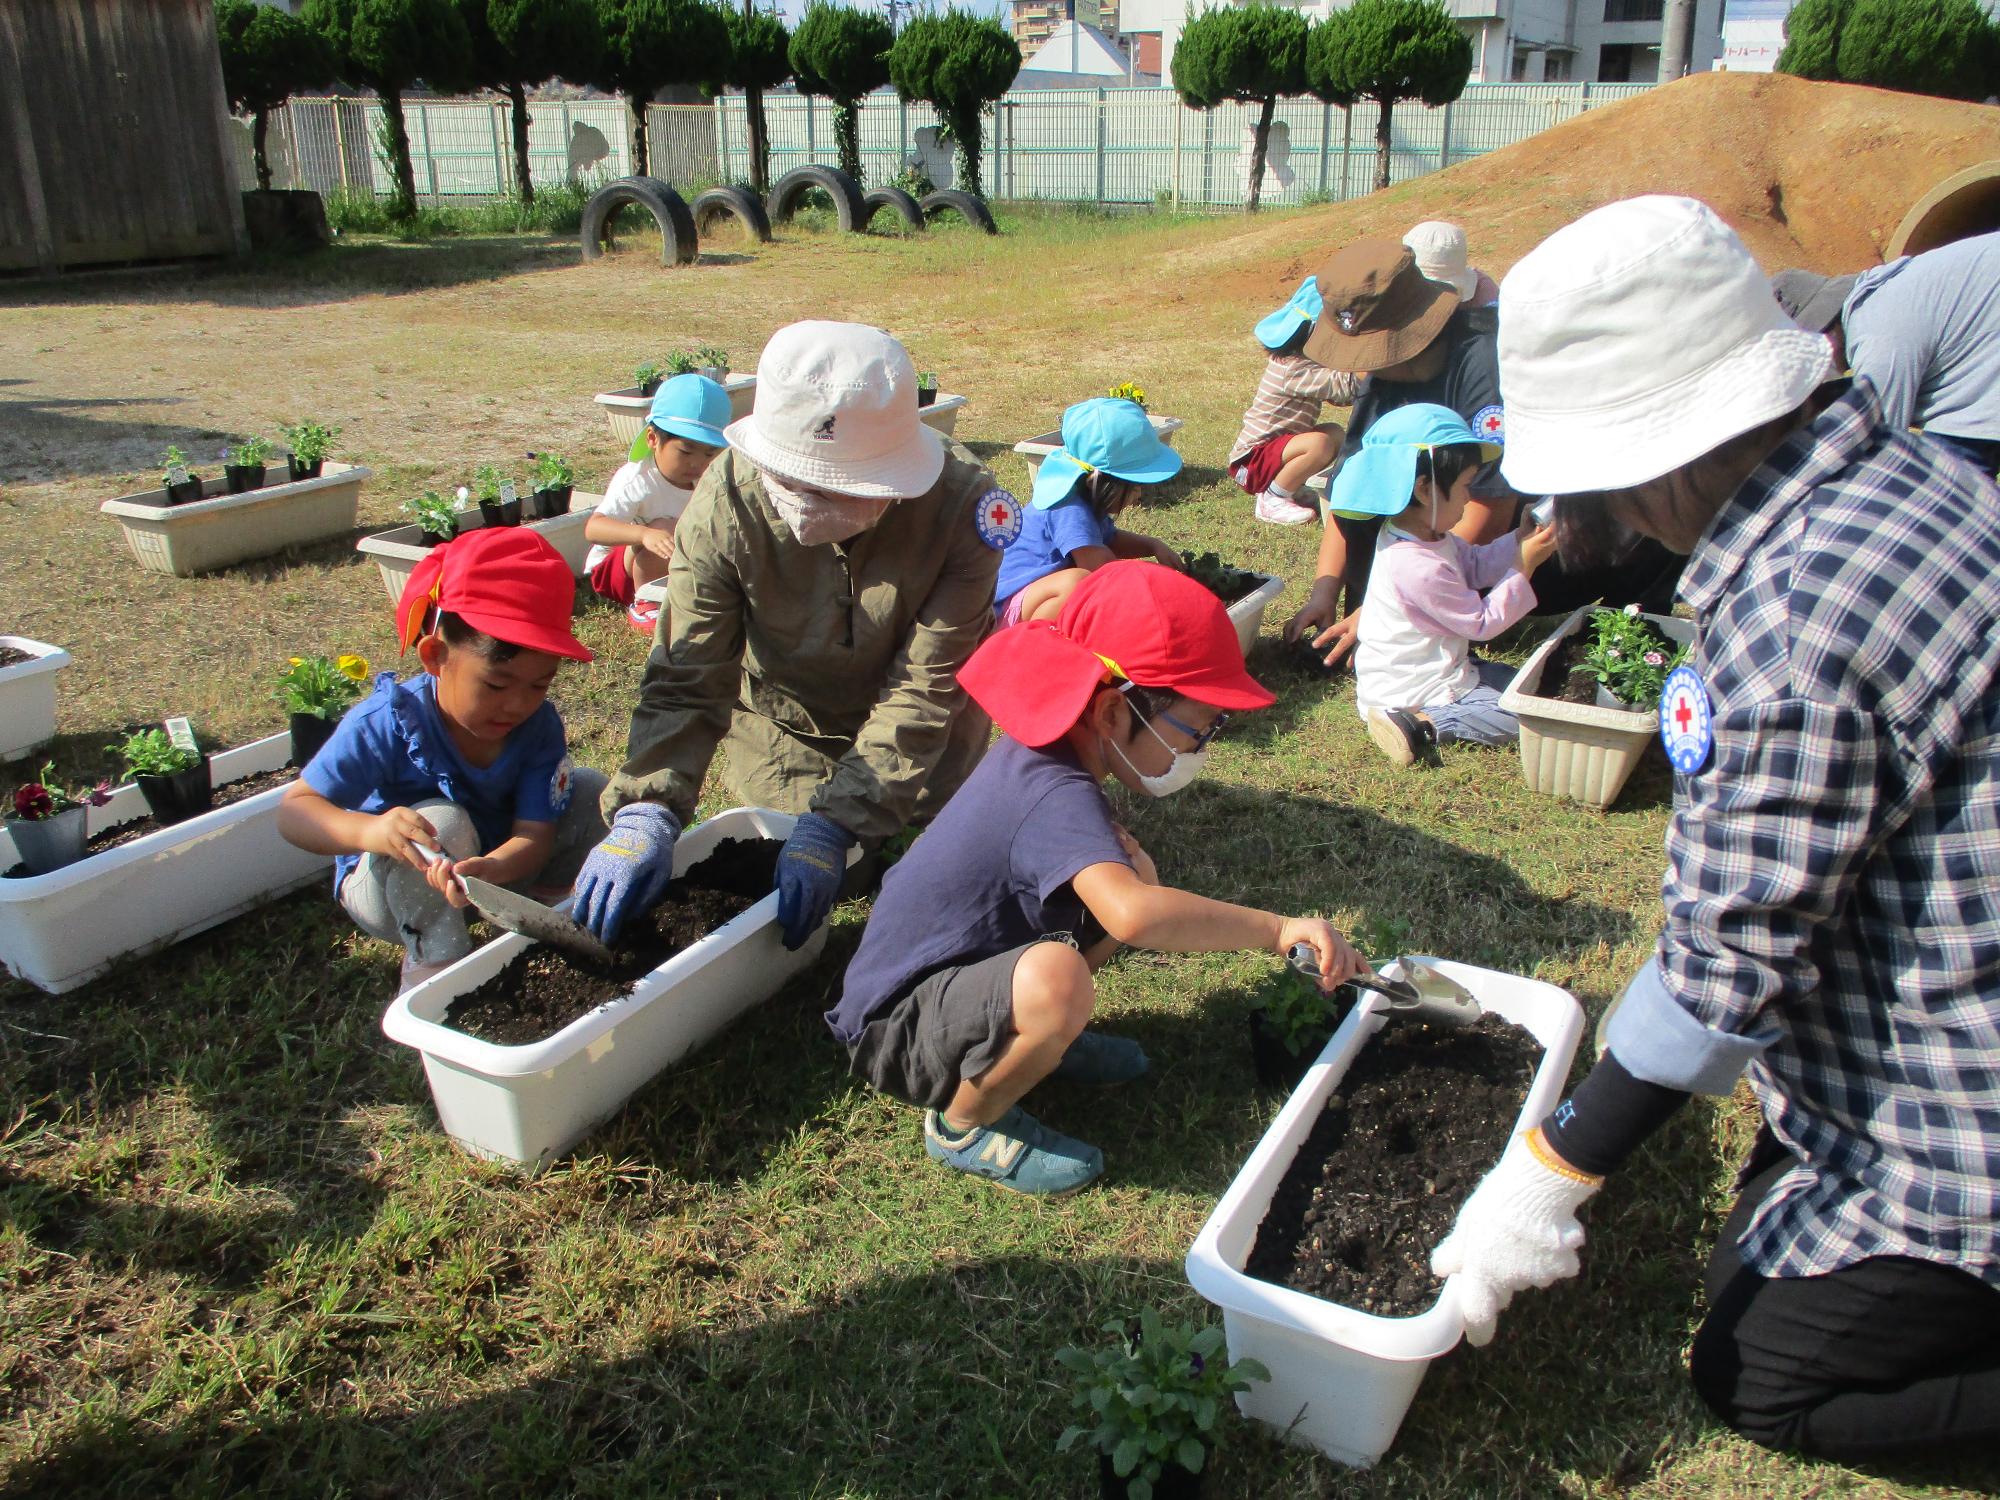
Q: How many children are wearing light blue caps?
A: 4